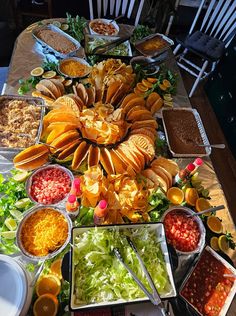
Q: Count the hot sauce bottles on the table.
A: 5